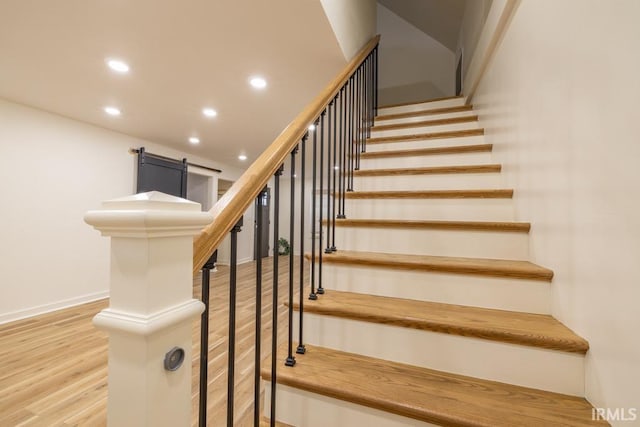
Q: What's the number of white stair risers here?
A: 11